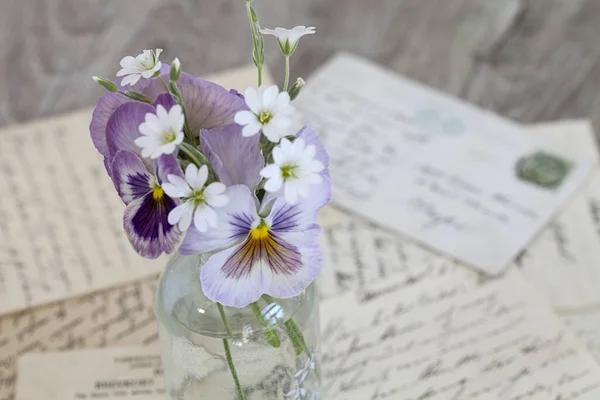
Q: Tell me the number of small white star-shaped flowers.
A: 6